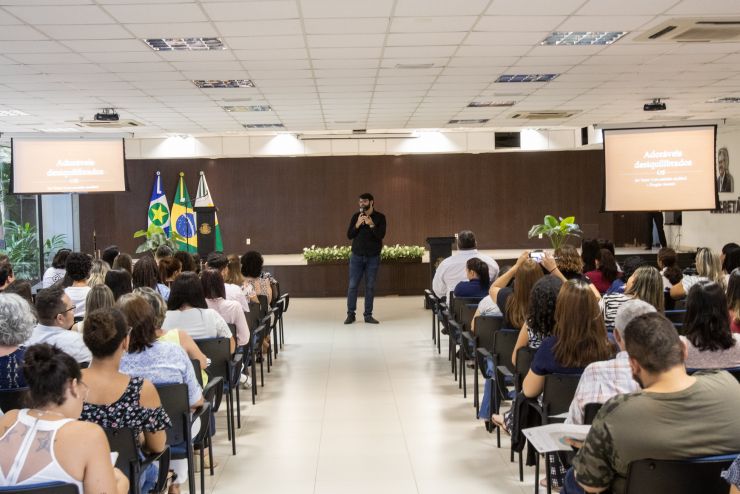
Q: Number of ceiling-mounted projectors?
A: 2